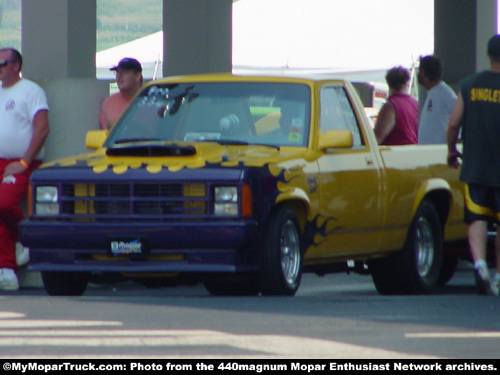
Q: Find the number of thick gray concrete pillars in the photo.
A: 3